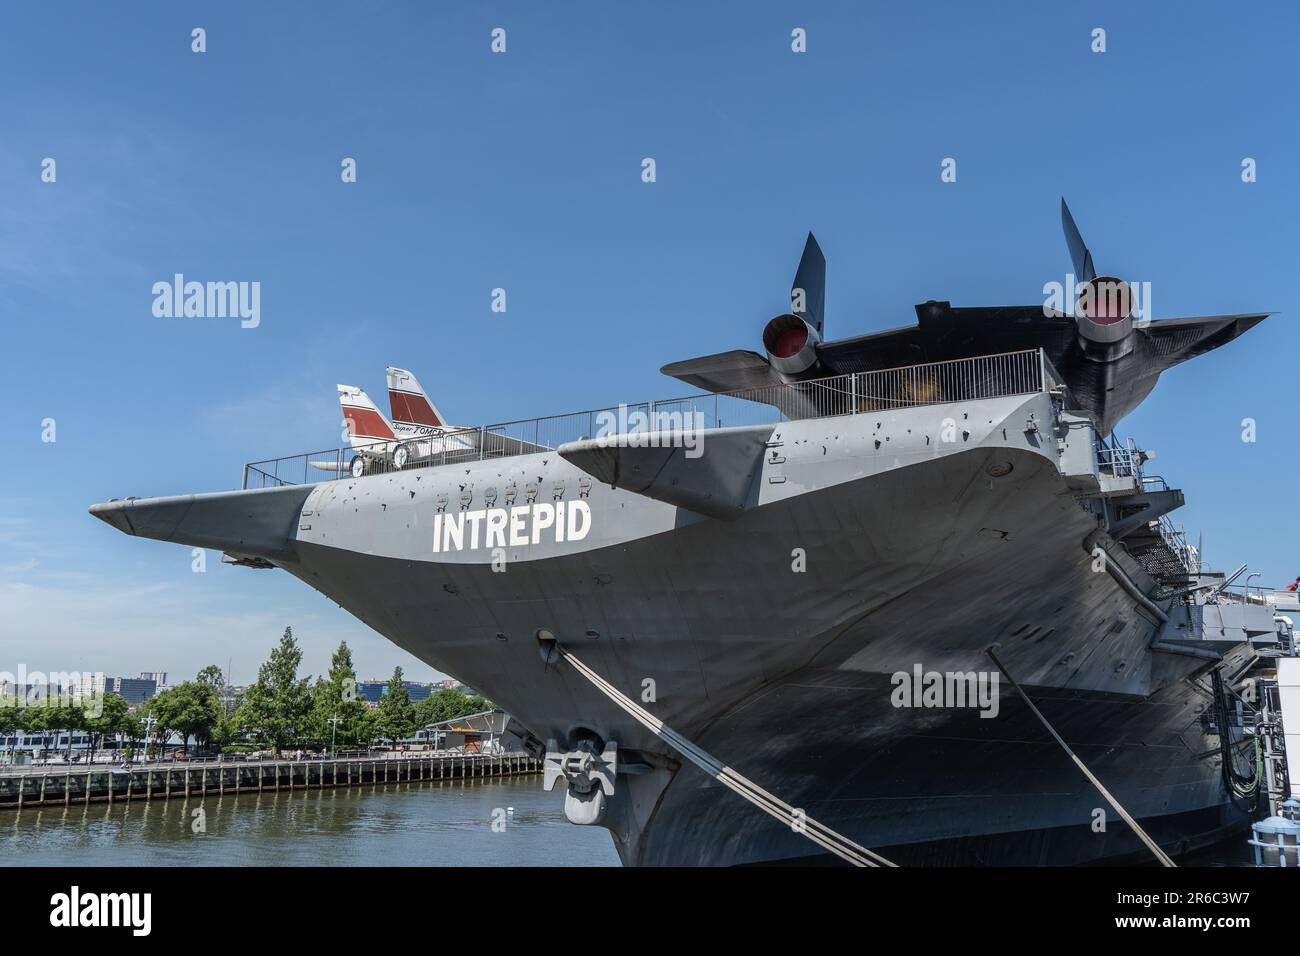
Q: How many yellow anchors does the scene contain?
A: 0